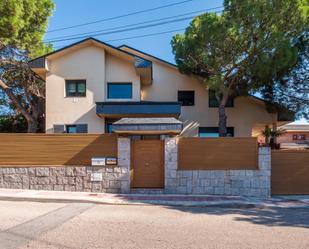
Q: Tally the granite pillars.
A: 3